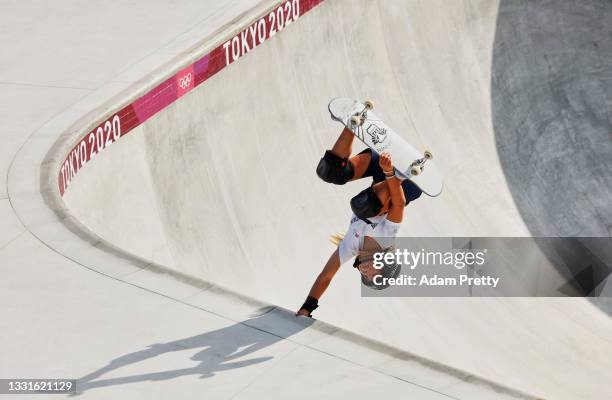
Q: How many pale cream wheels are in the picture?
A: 4